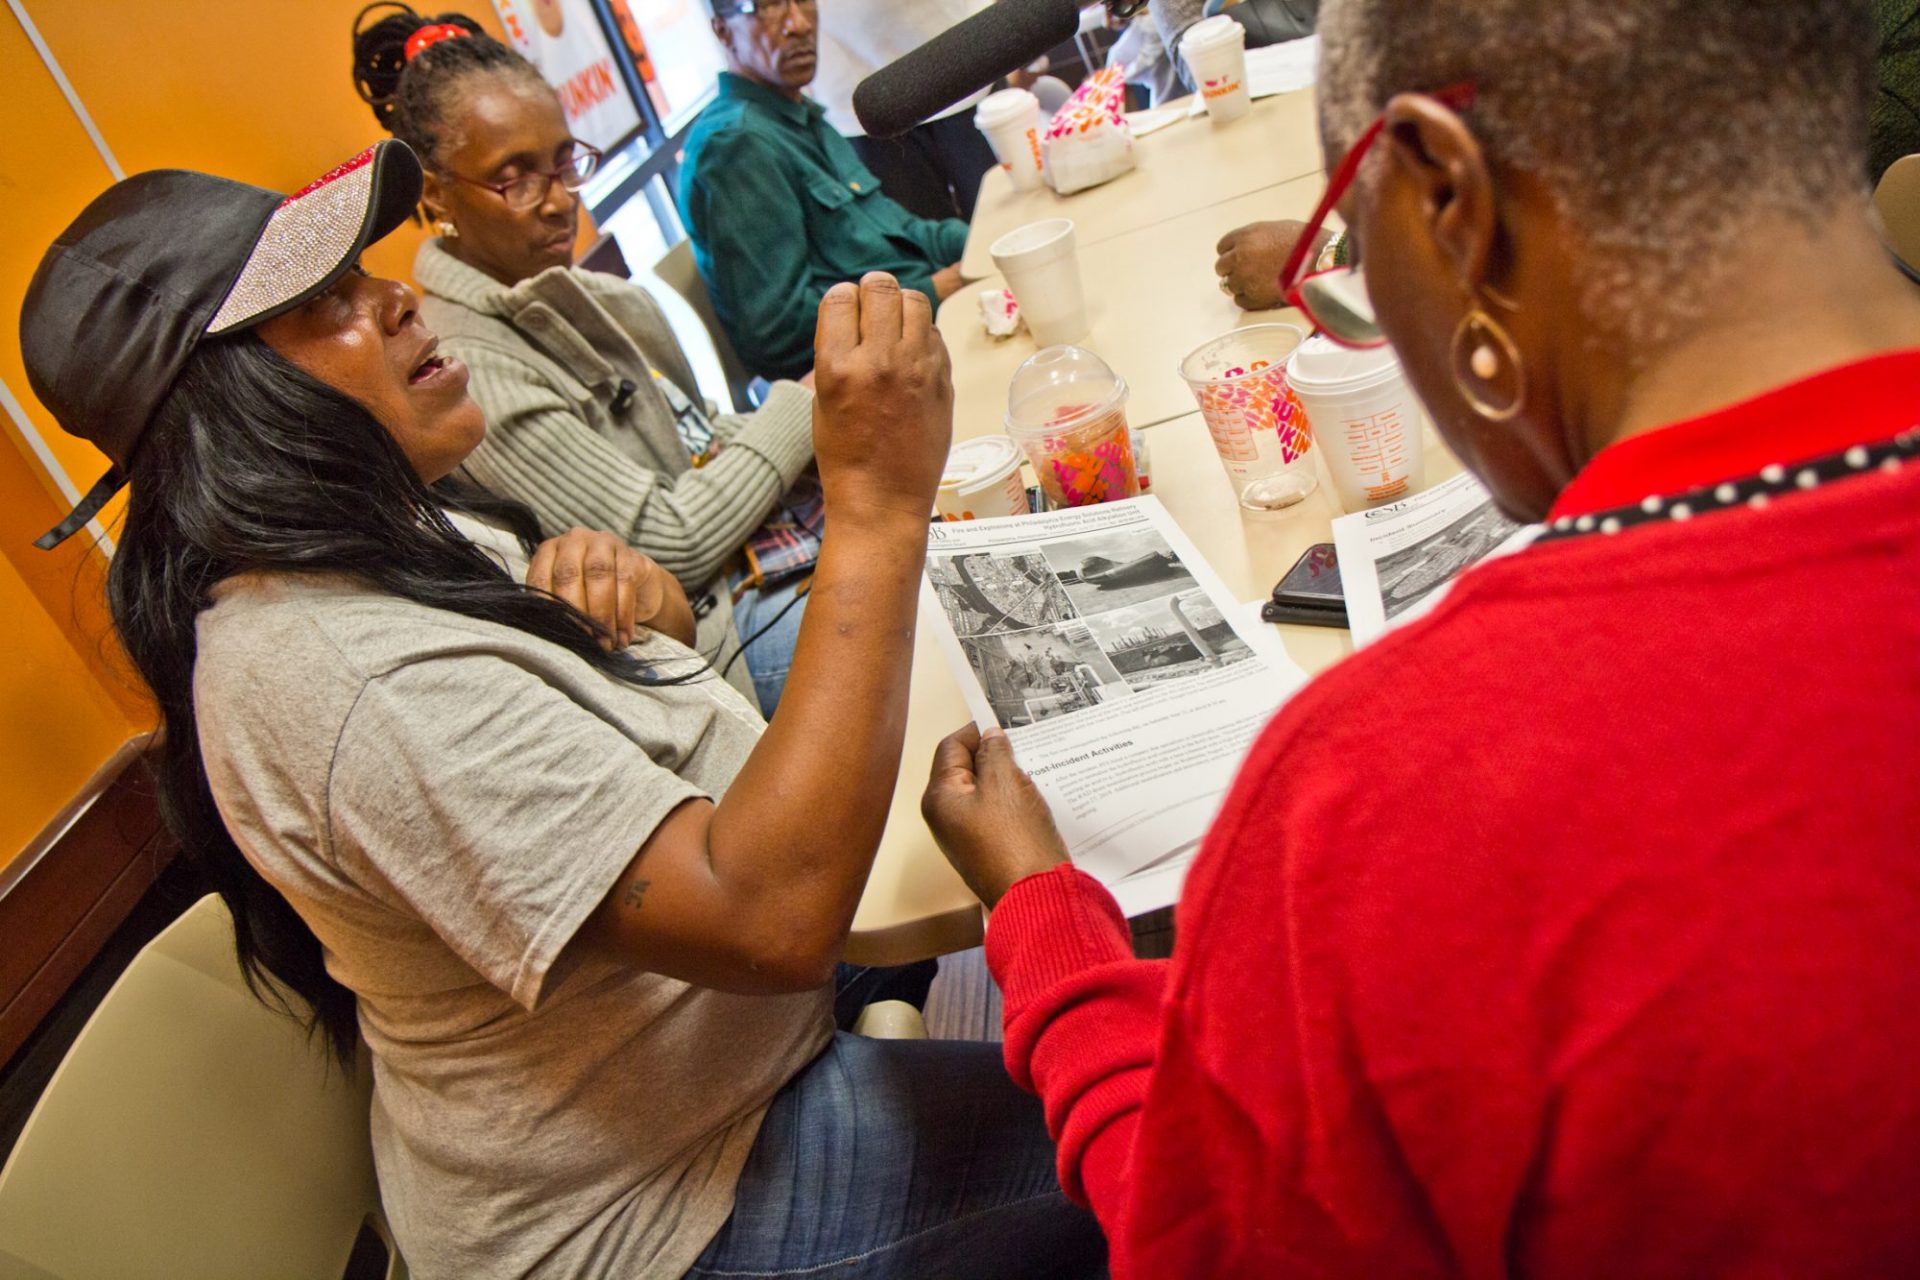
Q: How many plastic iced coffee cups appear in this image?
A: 2